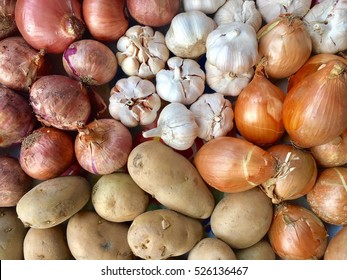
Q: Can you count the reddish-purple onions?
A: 11